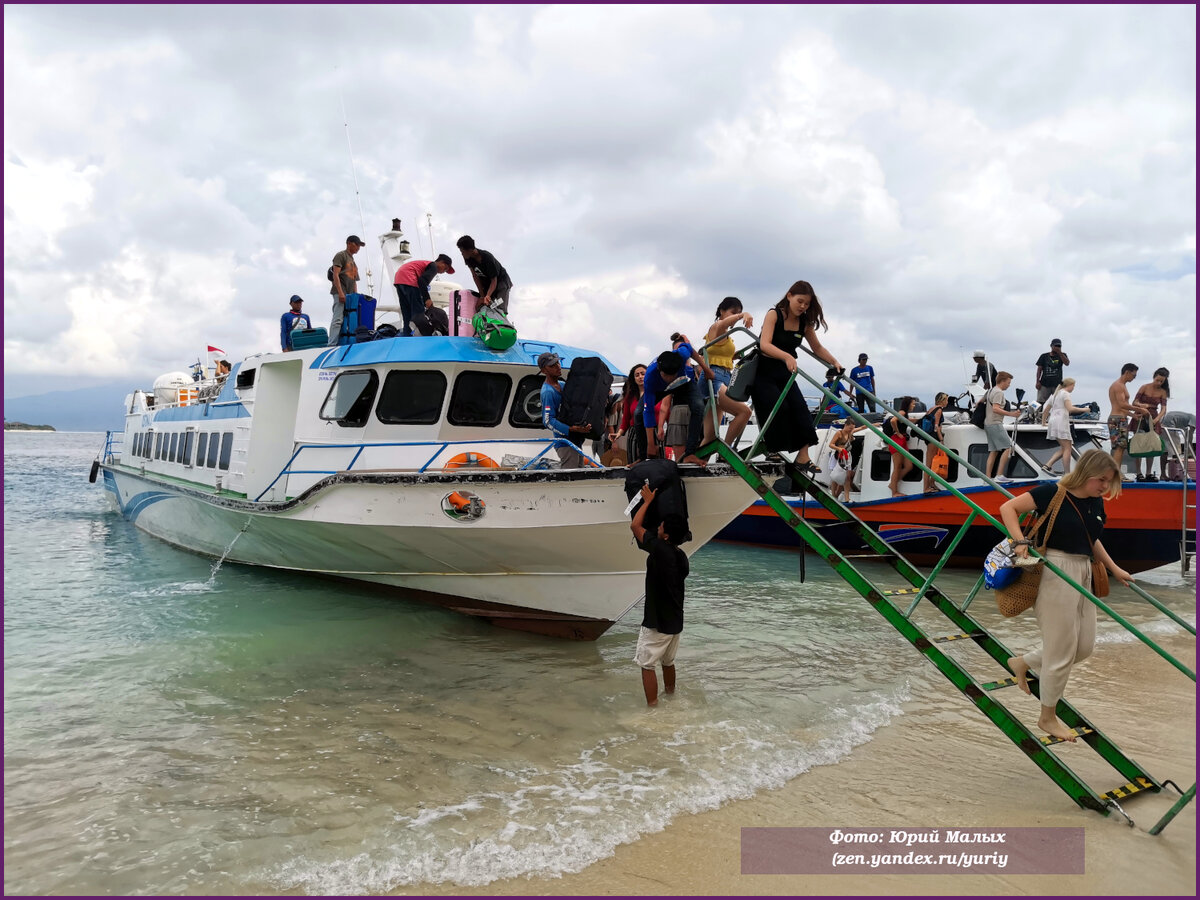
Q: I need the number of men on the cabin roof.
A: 4